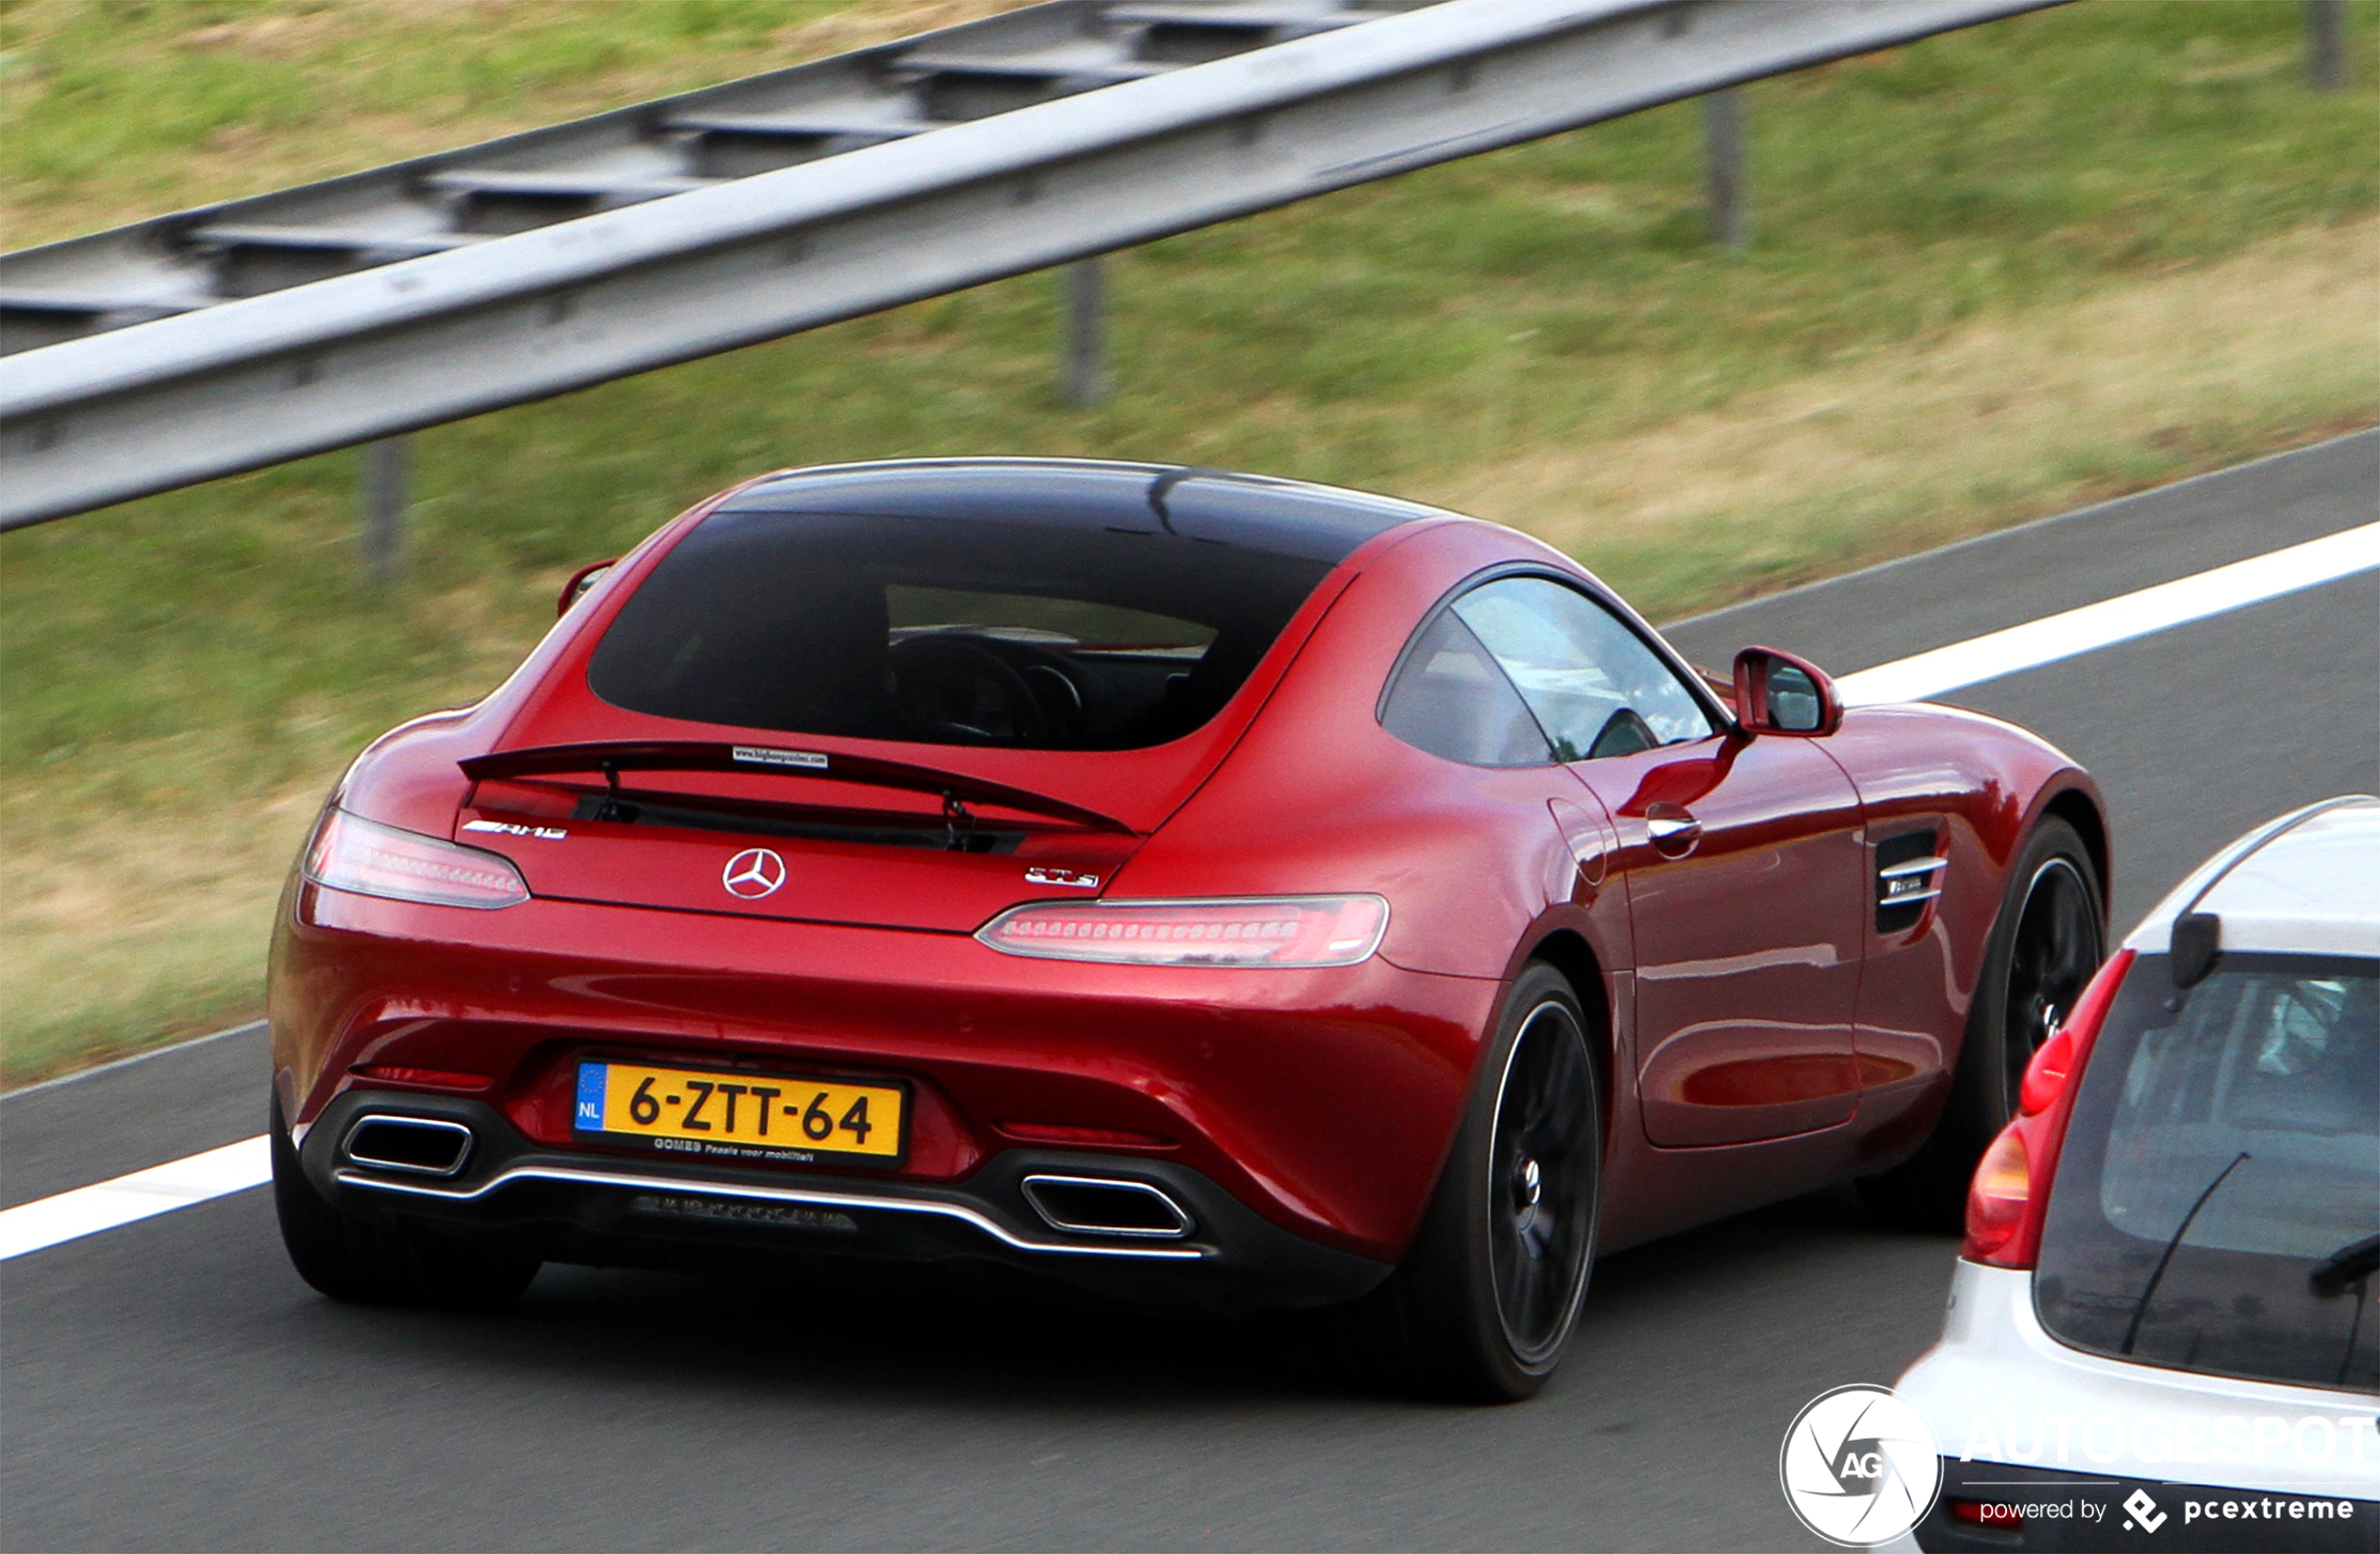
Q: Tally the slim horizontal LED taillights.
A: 2